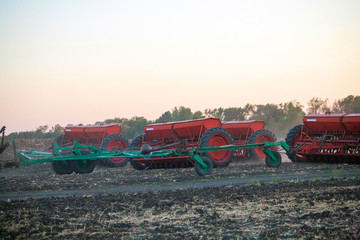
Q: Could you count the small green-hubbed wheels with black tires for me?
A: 4